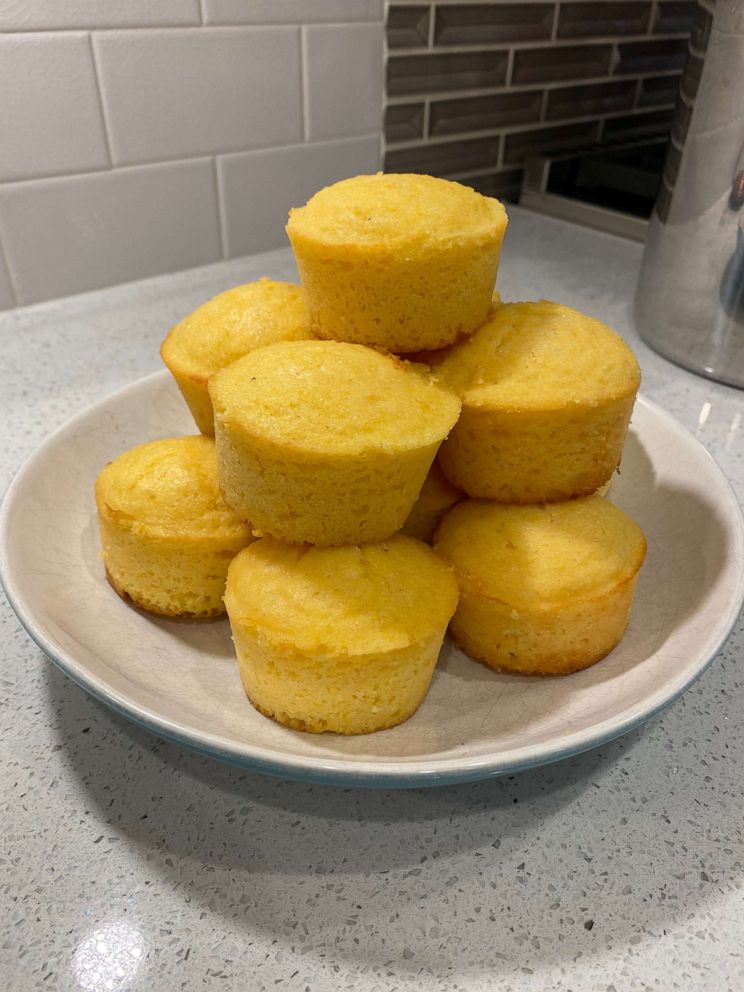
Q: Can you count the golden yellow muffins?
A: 8